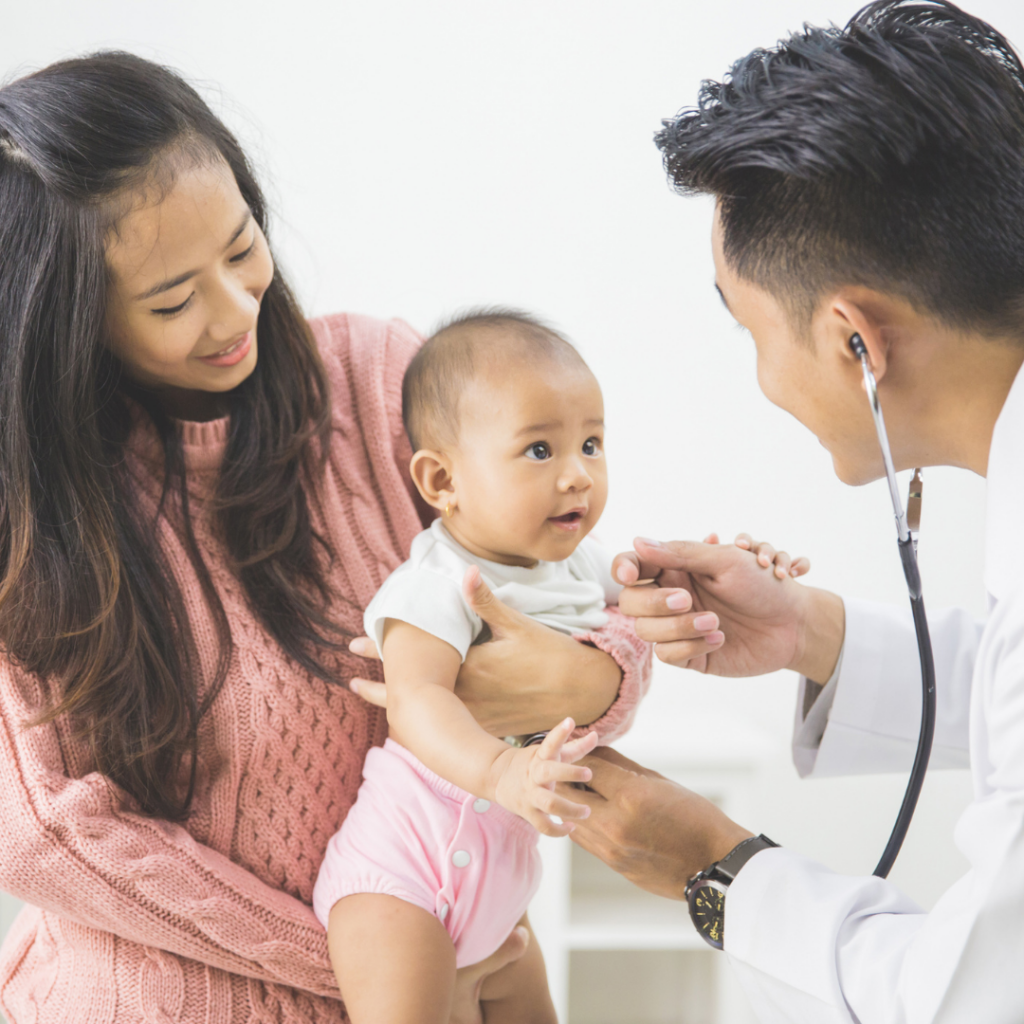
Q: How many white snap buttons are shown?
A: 3